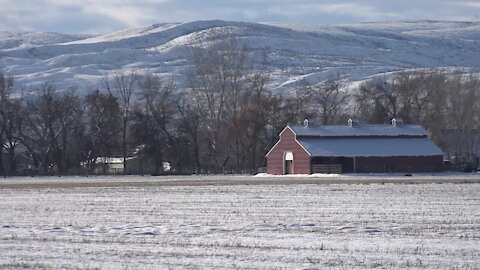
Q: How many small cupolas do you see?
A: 3